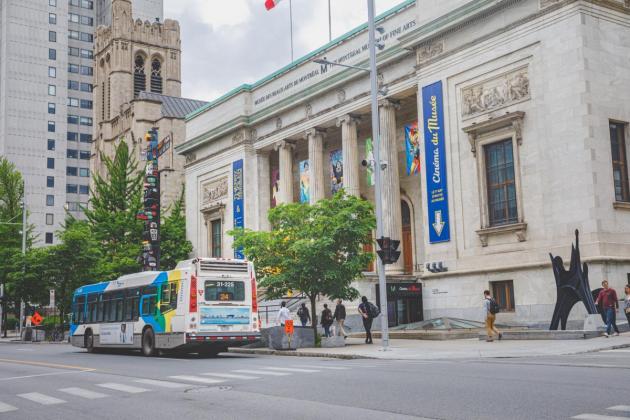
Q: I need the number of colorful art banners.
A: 5